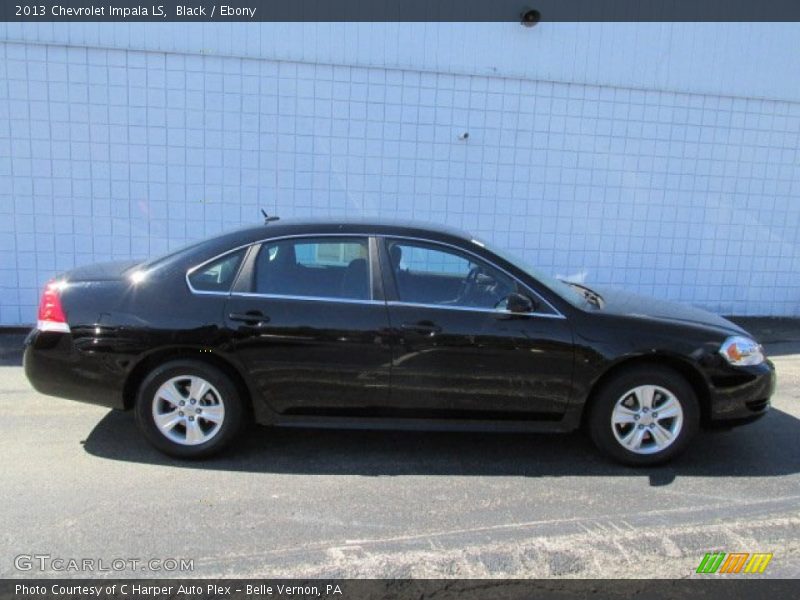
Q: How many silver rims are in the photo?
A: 2